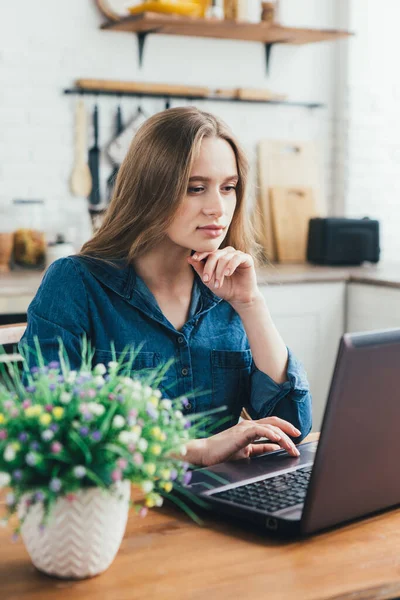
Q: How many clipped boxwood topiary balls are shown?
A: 0